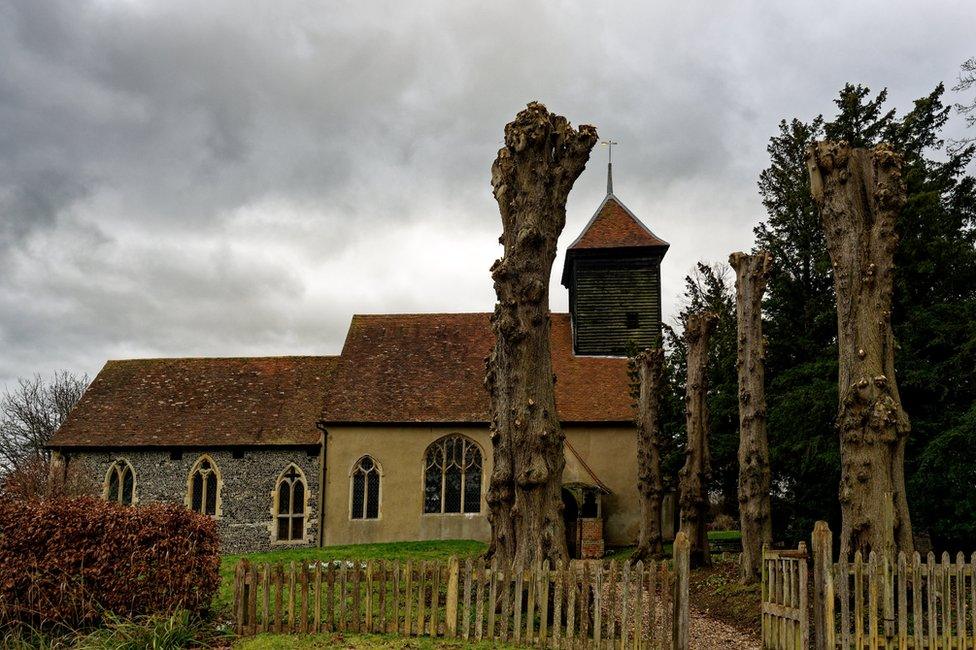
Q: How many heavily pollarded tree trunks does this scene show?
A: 5